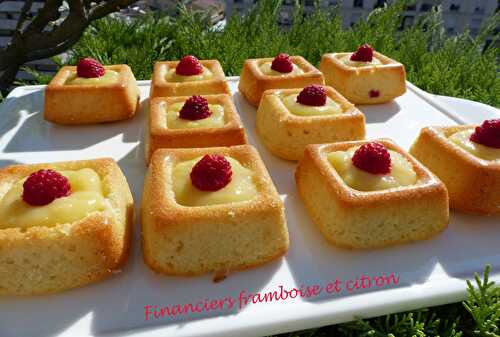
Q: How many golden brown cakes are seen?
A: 10